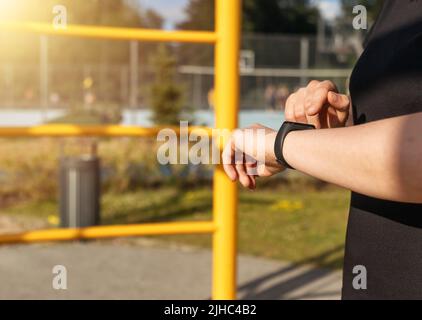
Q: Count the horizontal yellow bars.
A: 3